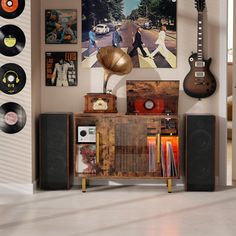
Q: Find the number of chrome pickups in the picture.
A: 2